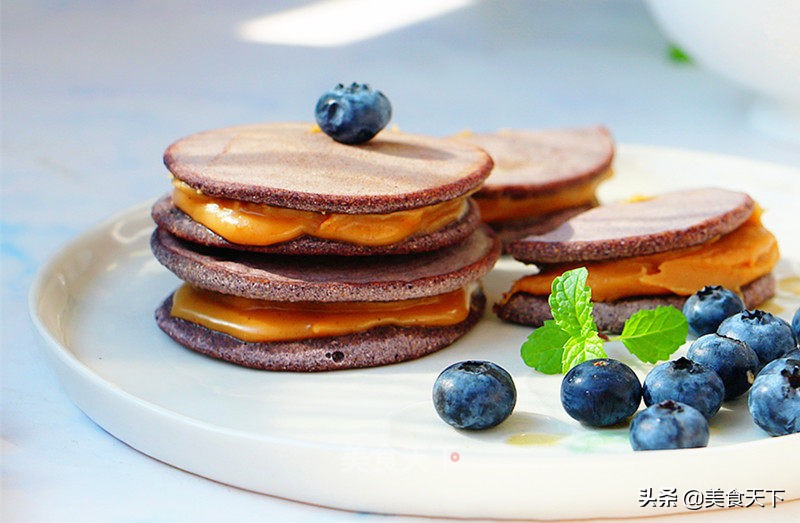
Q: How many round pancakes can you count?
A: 8